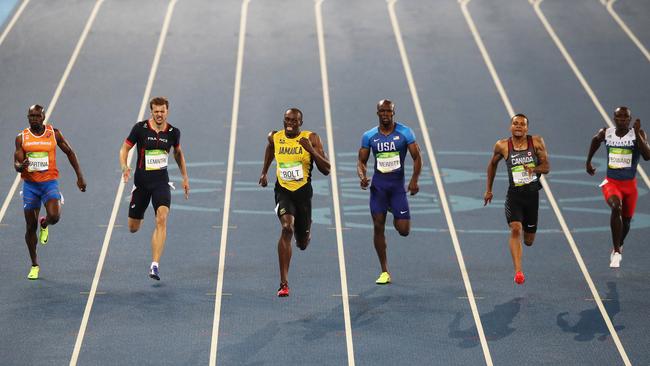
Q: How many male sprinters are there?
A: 6